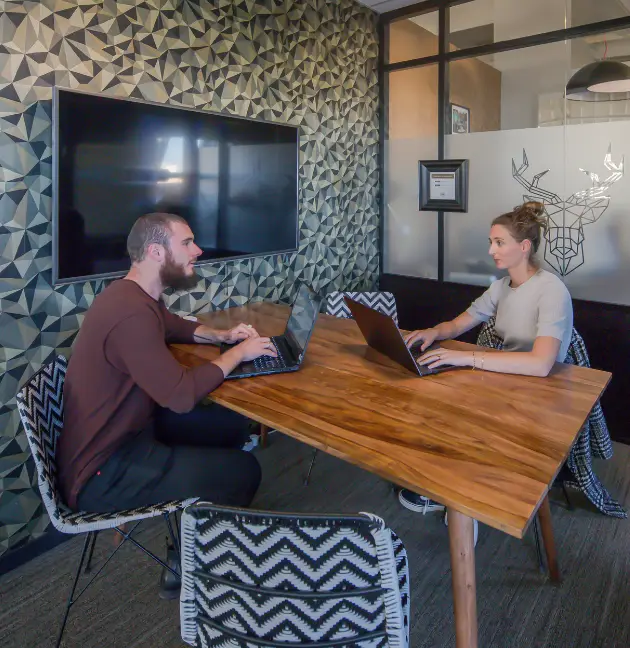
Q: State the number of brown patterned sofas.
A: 0